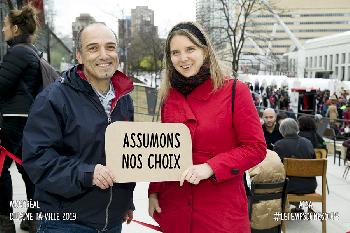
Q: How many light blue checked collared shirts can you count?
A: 1